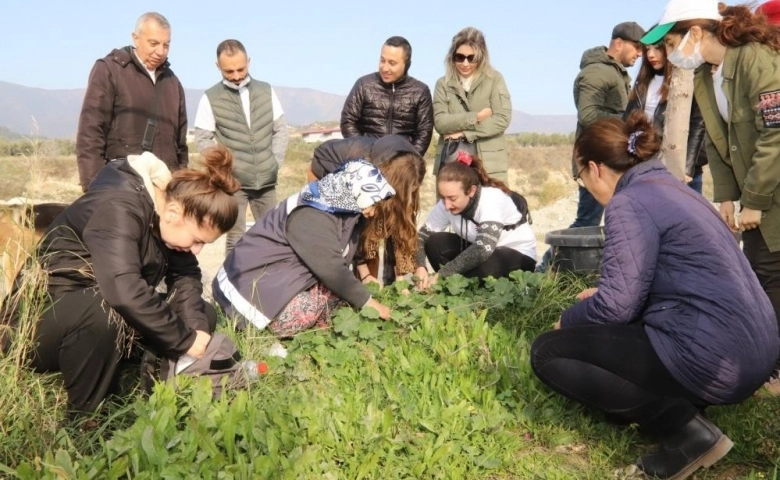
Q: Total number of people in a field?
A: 12